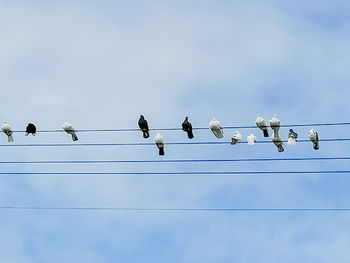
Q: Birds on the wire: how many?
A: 14